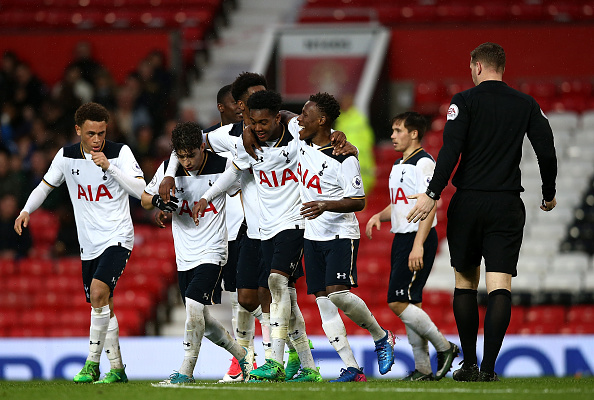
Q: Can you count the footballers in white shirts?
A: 7